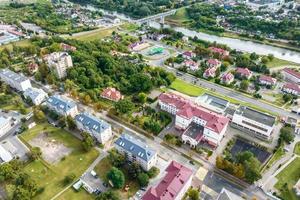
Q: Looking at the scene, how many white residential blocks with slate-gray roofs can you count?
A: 5